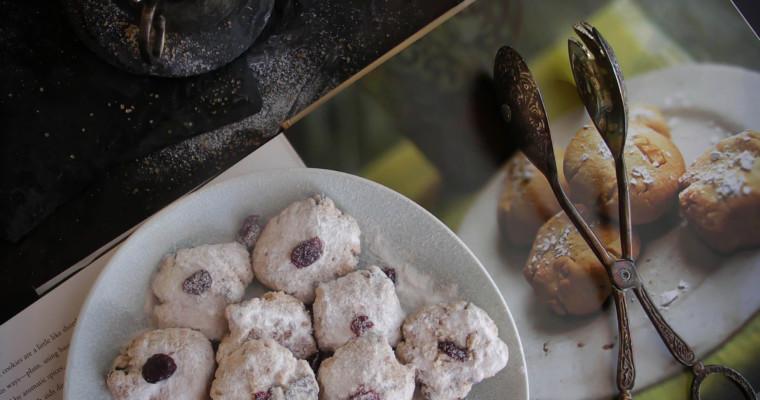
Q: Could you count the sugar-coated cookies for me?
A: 8